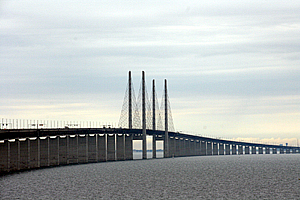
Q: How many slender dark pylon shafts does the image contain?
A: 4